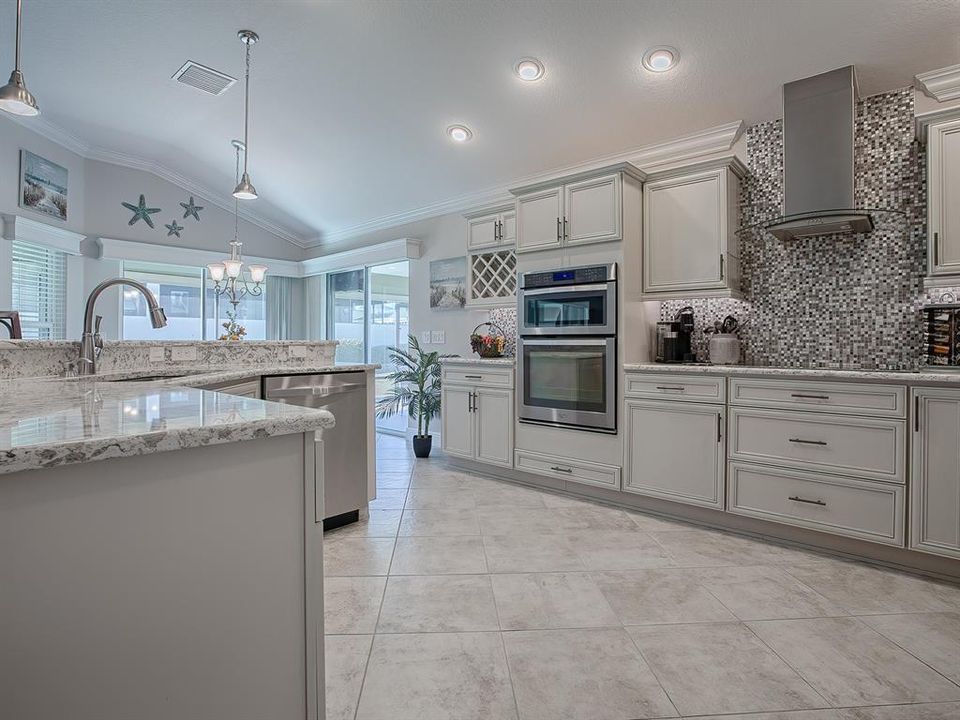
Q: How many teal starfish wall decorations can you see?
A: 3